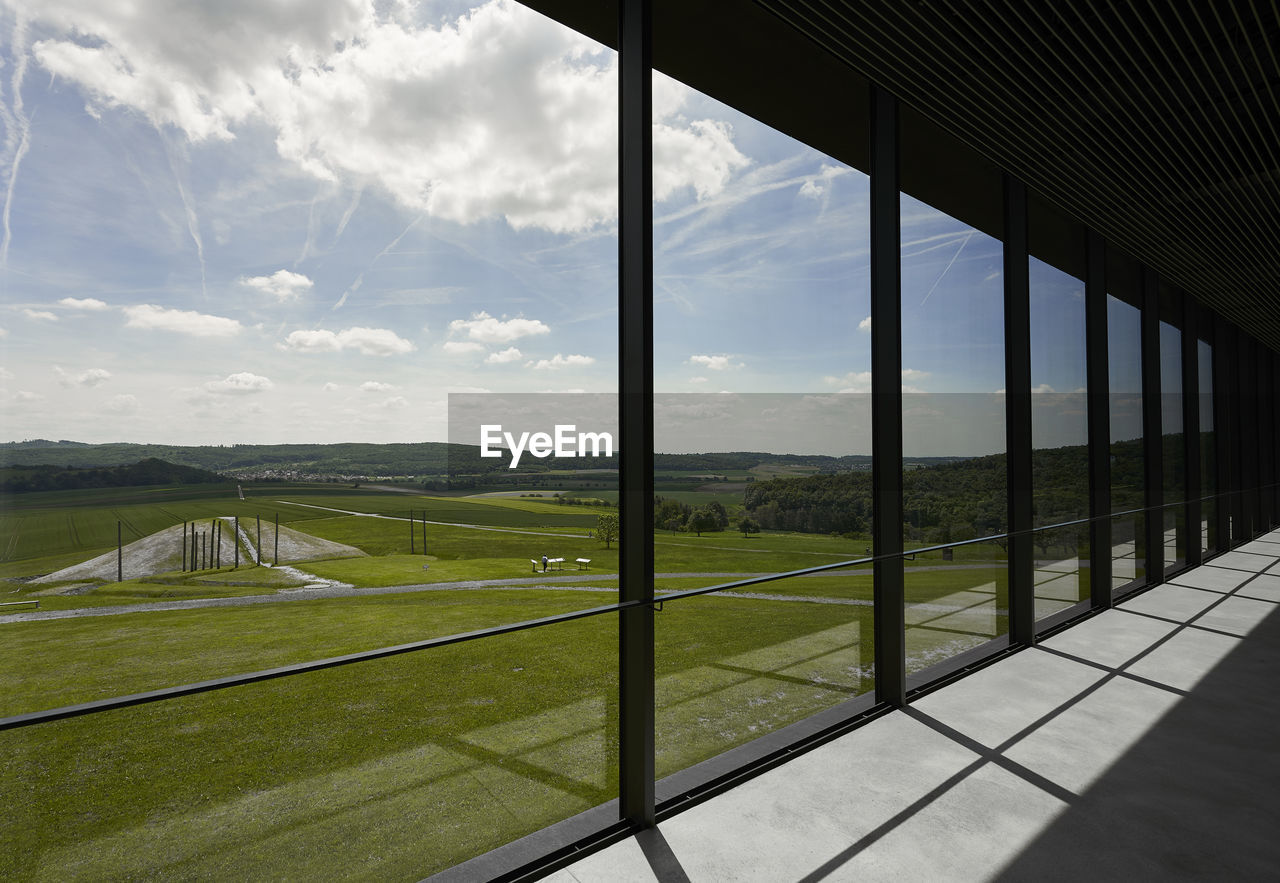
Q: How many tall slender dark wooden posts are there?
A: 12